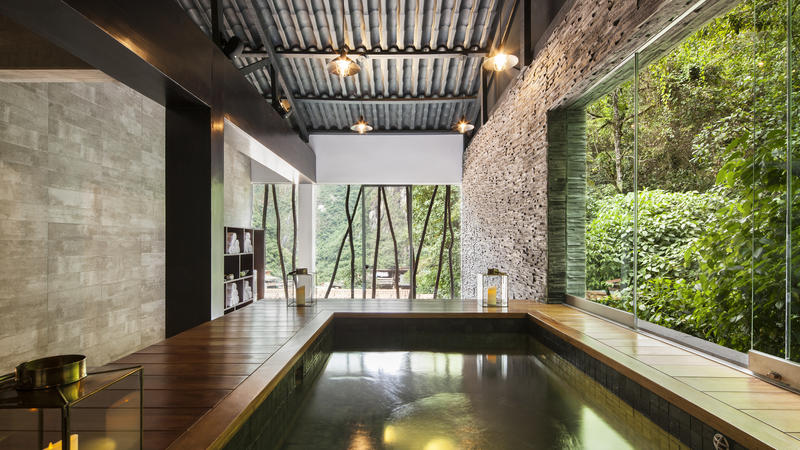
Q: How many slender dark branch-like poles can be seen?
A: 11